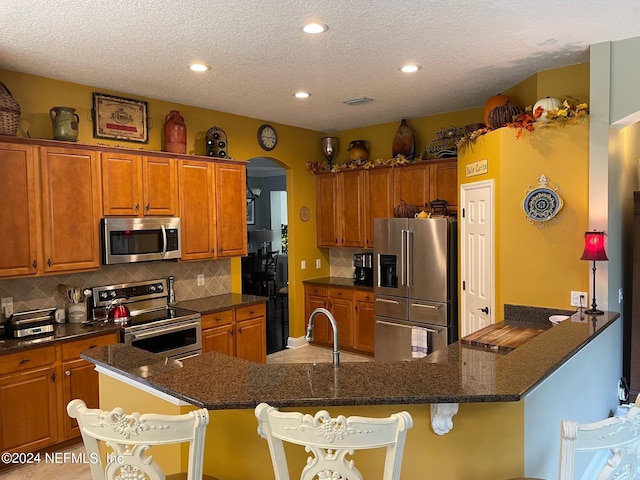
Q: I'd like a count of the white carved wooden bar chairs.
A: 3